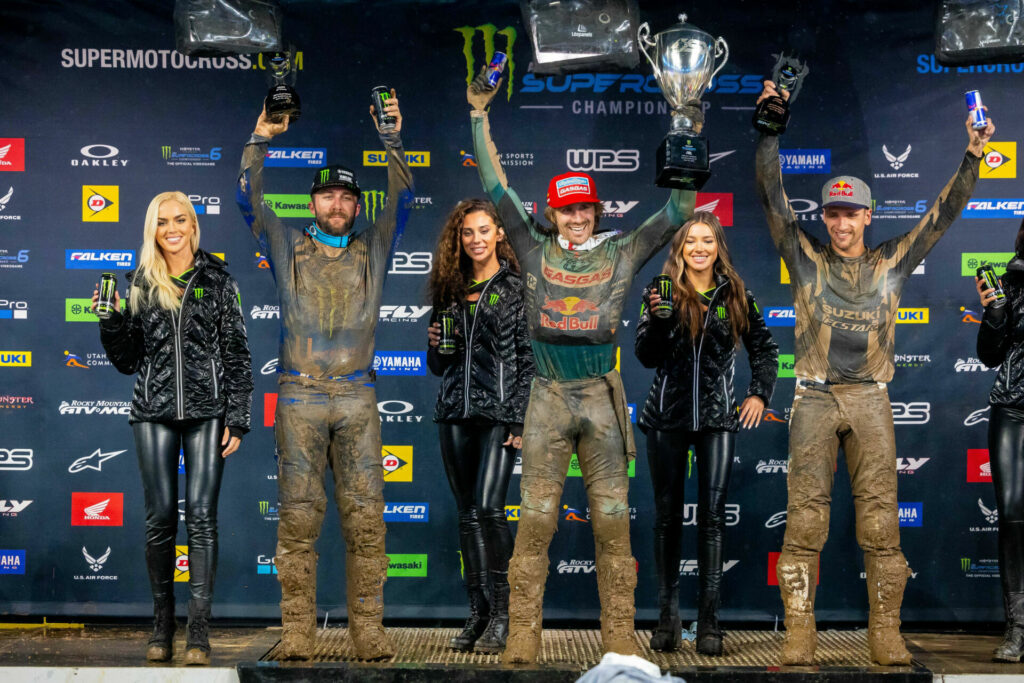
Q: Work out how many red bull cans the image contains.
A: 2